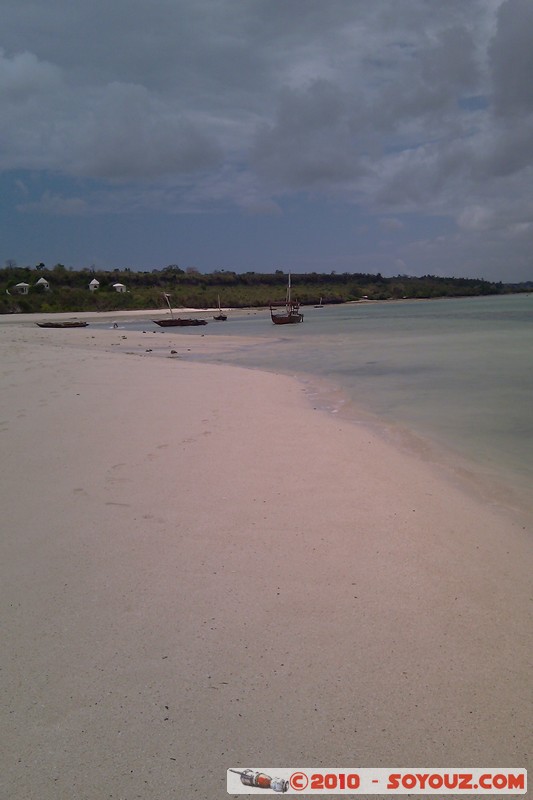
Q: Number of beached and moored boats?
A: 5